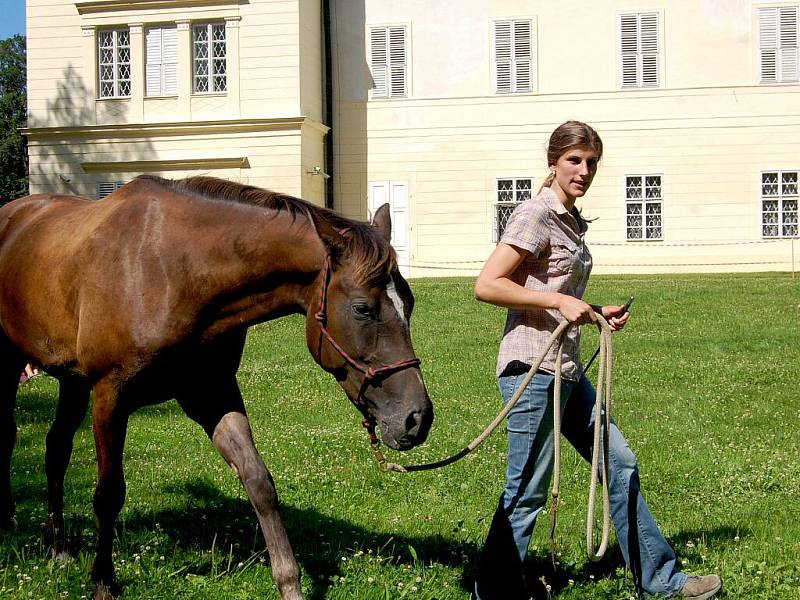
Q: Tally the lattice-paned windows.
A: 5